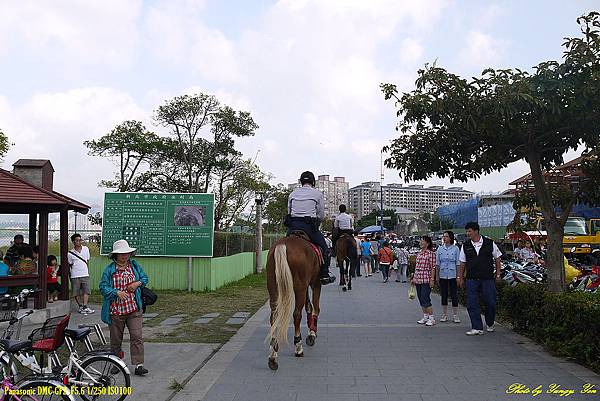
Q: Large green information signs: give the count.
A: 1